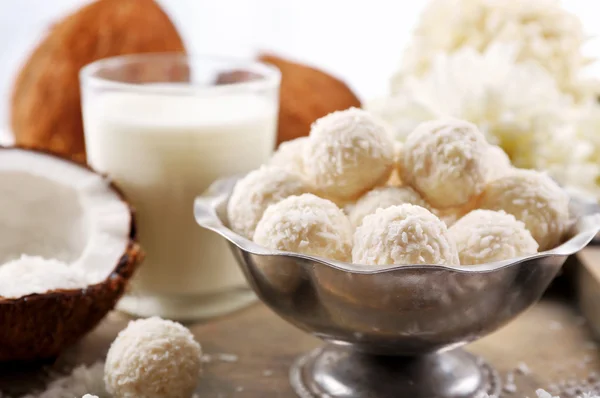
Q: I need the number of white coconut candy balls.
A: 11